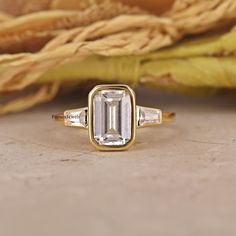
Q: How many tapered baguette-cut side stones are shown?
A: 2